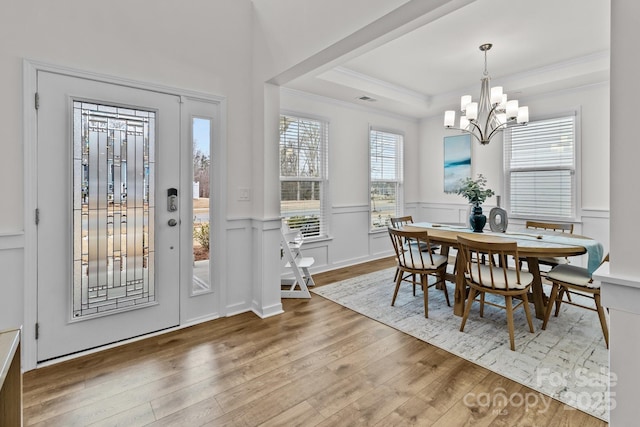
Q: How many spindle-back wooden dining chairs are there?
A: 5